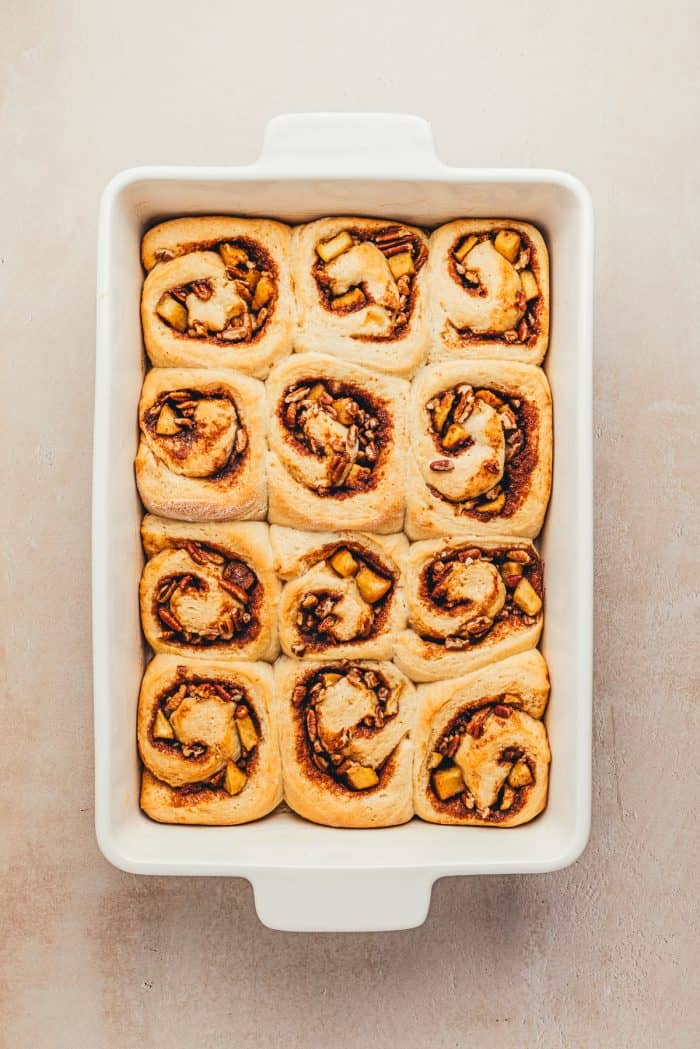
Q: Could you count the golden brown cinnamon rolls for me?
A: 12